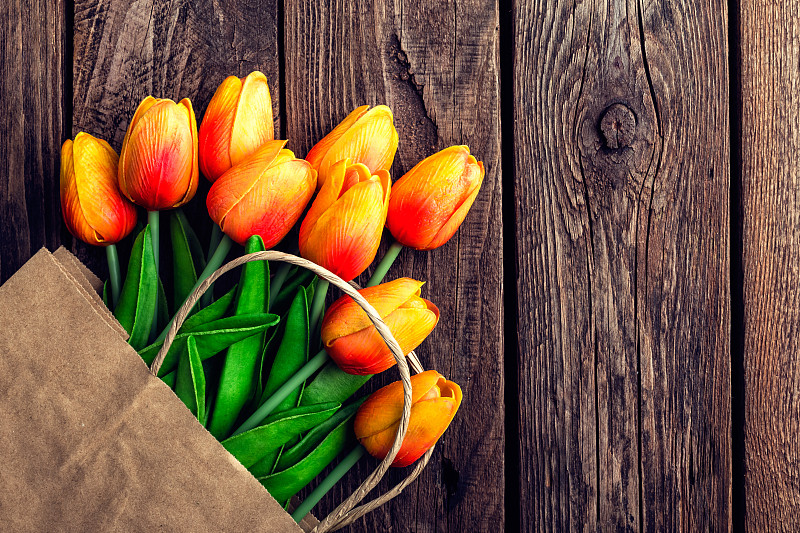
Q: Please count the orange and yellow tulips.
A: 9